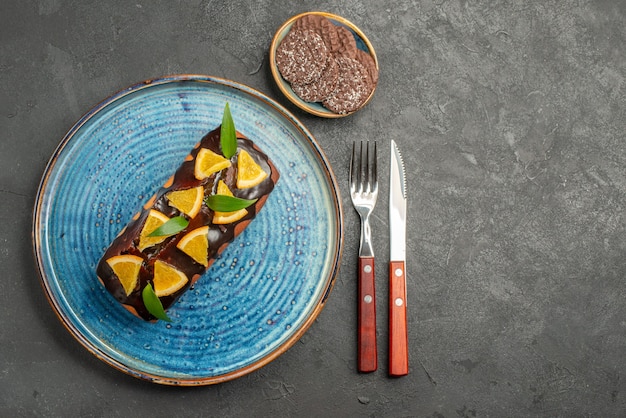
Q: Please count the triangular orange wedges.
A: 8